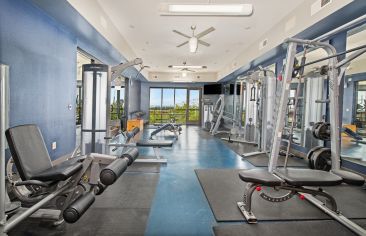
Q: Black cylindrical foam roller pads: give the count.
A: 4